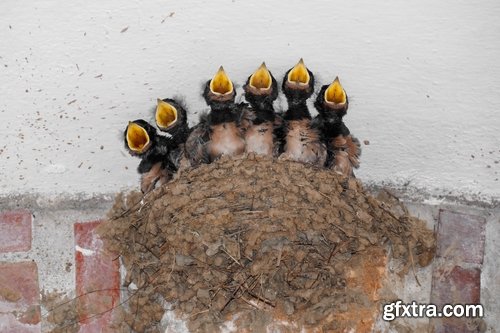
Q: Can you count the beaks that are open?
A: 6